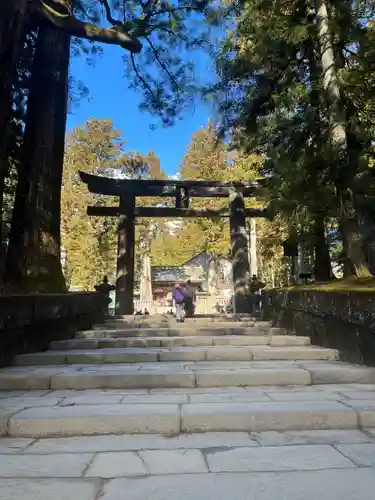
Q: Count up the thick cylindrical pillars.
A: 2